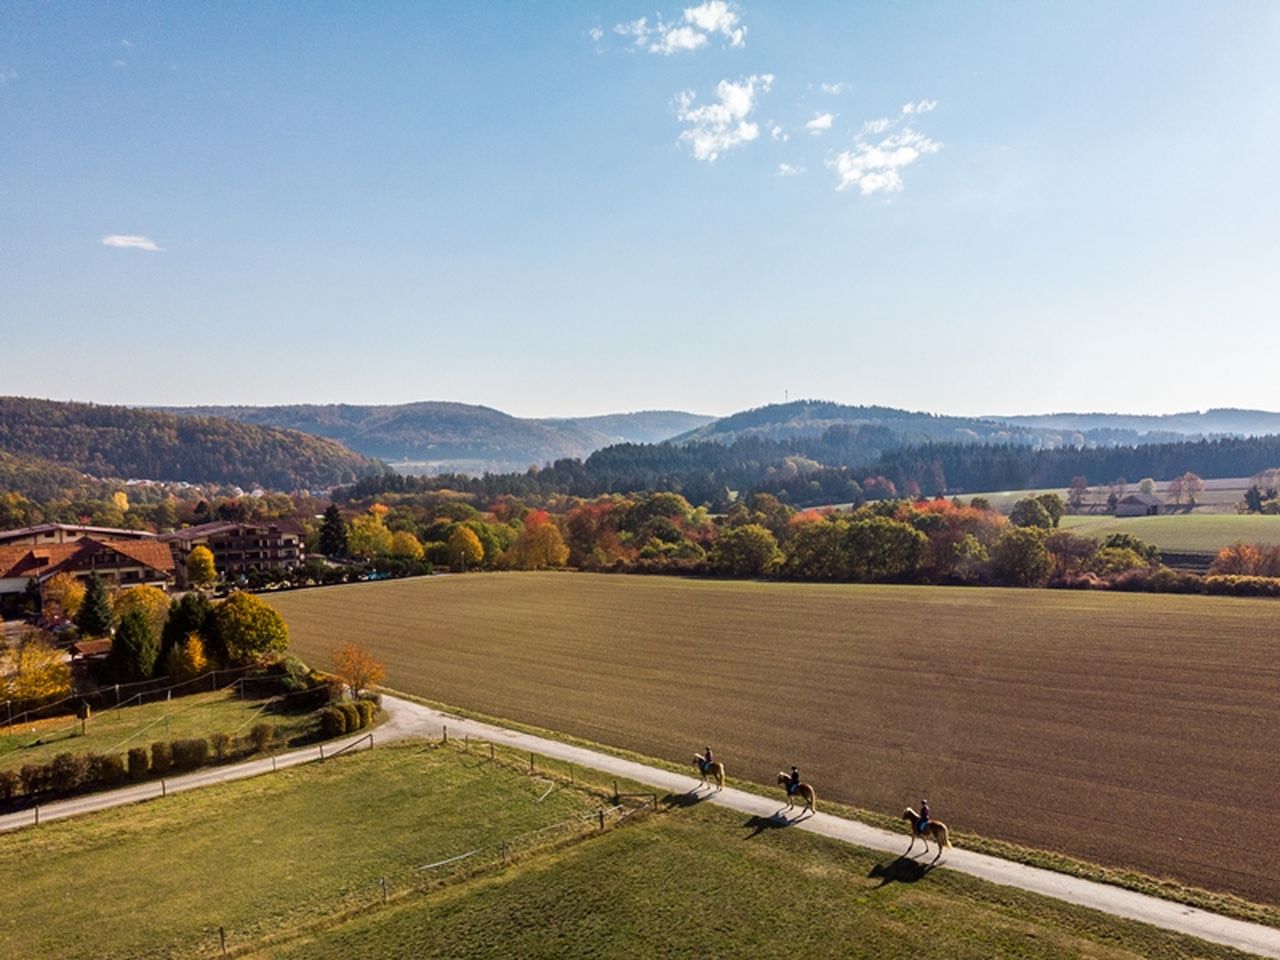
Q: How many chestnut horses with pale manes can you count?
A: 3